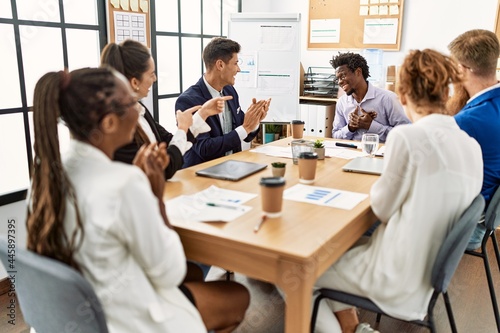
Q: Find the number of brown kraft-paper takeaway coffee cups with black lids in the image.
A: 3